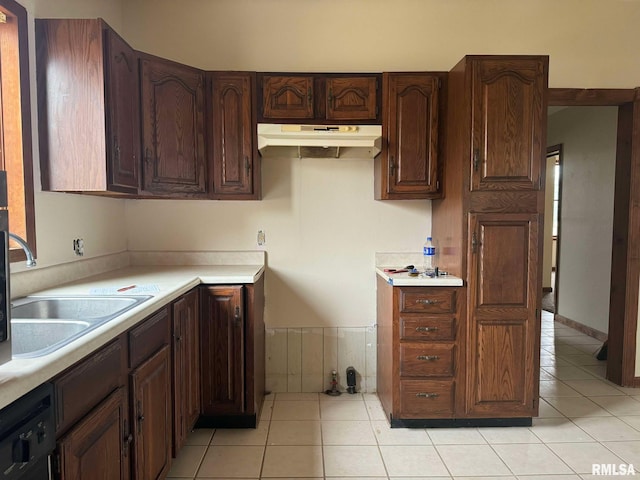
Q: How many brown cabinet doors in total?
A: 12